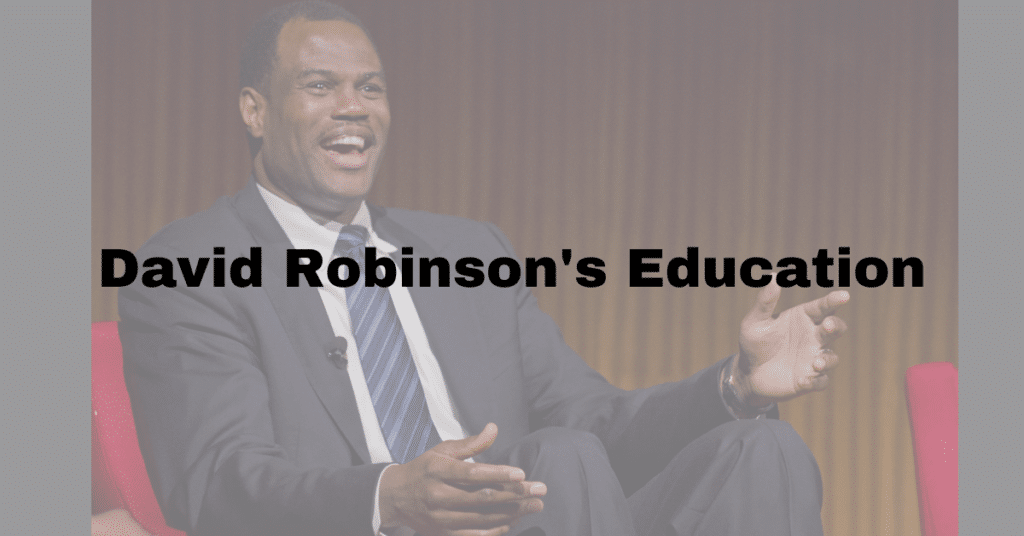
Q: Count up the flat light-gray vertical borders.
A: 2